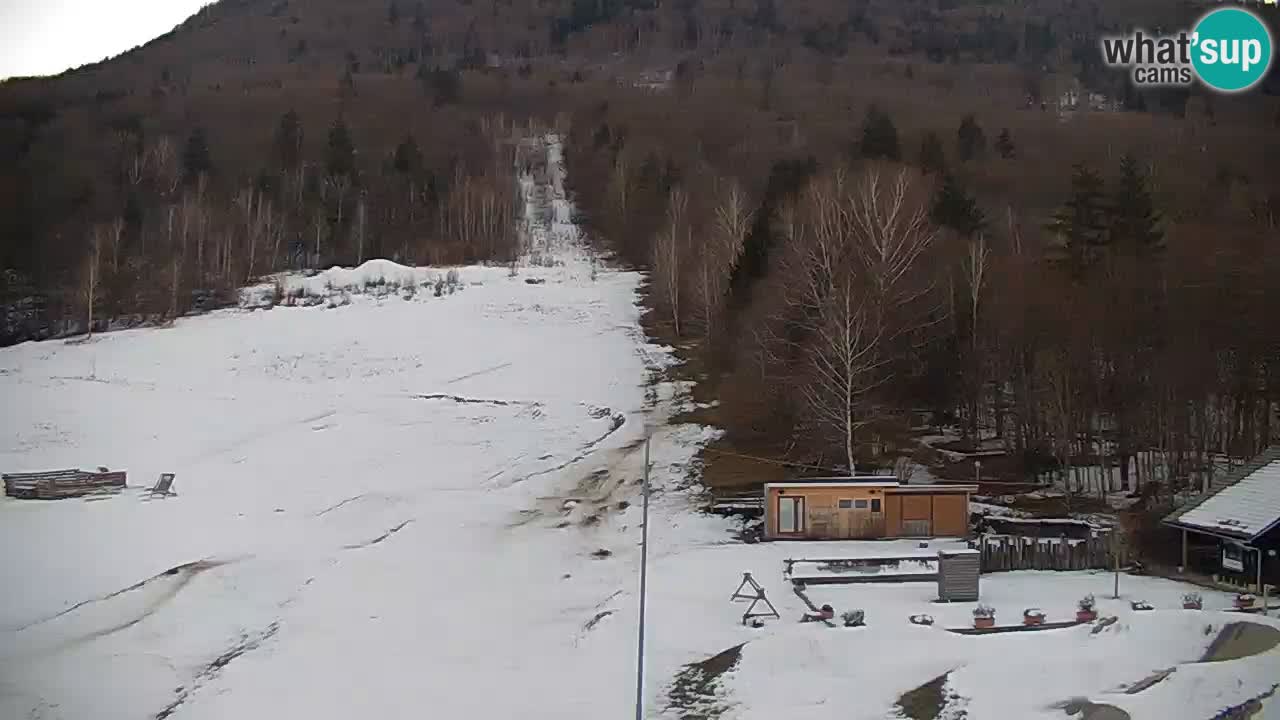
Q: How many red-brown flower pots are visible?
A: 5